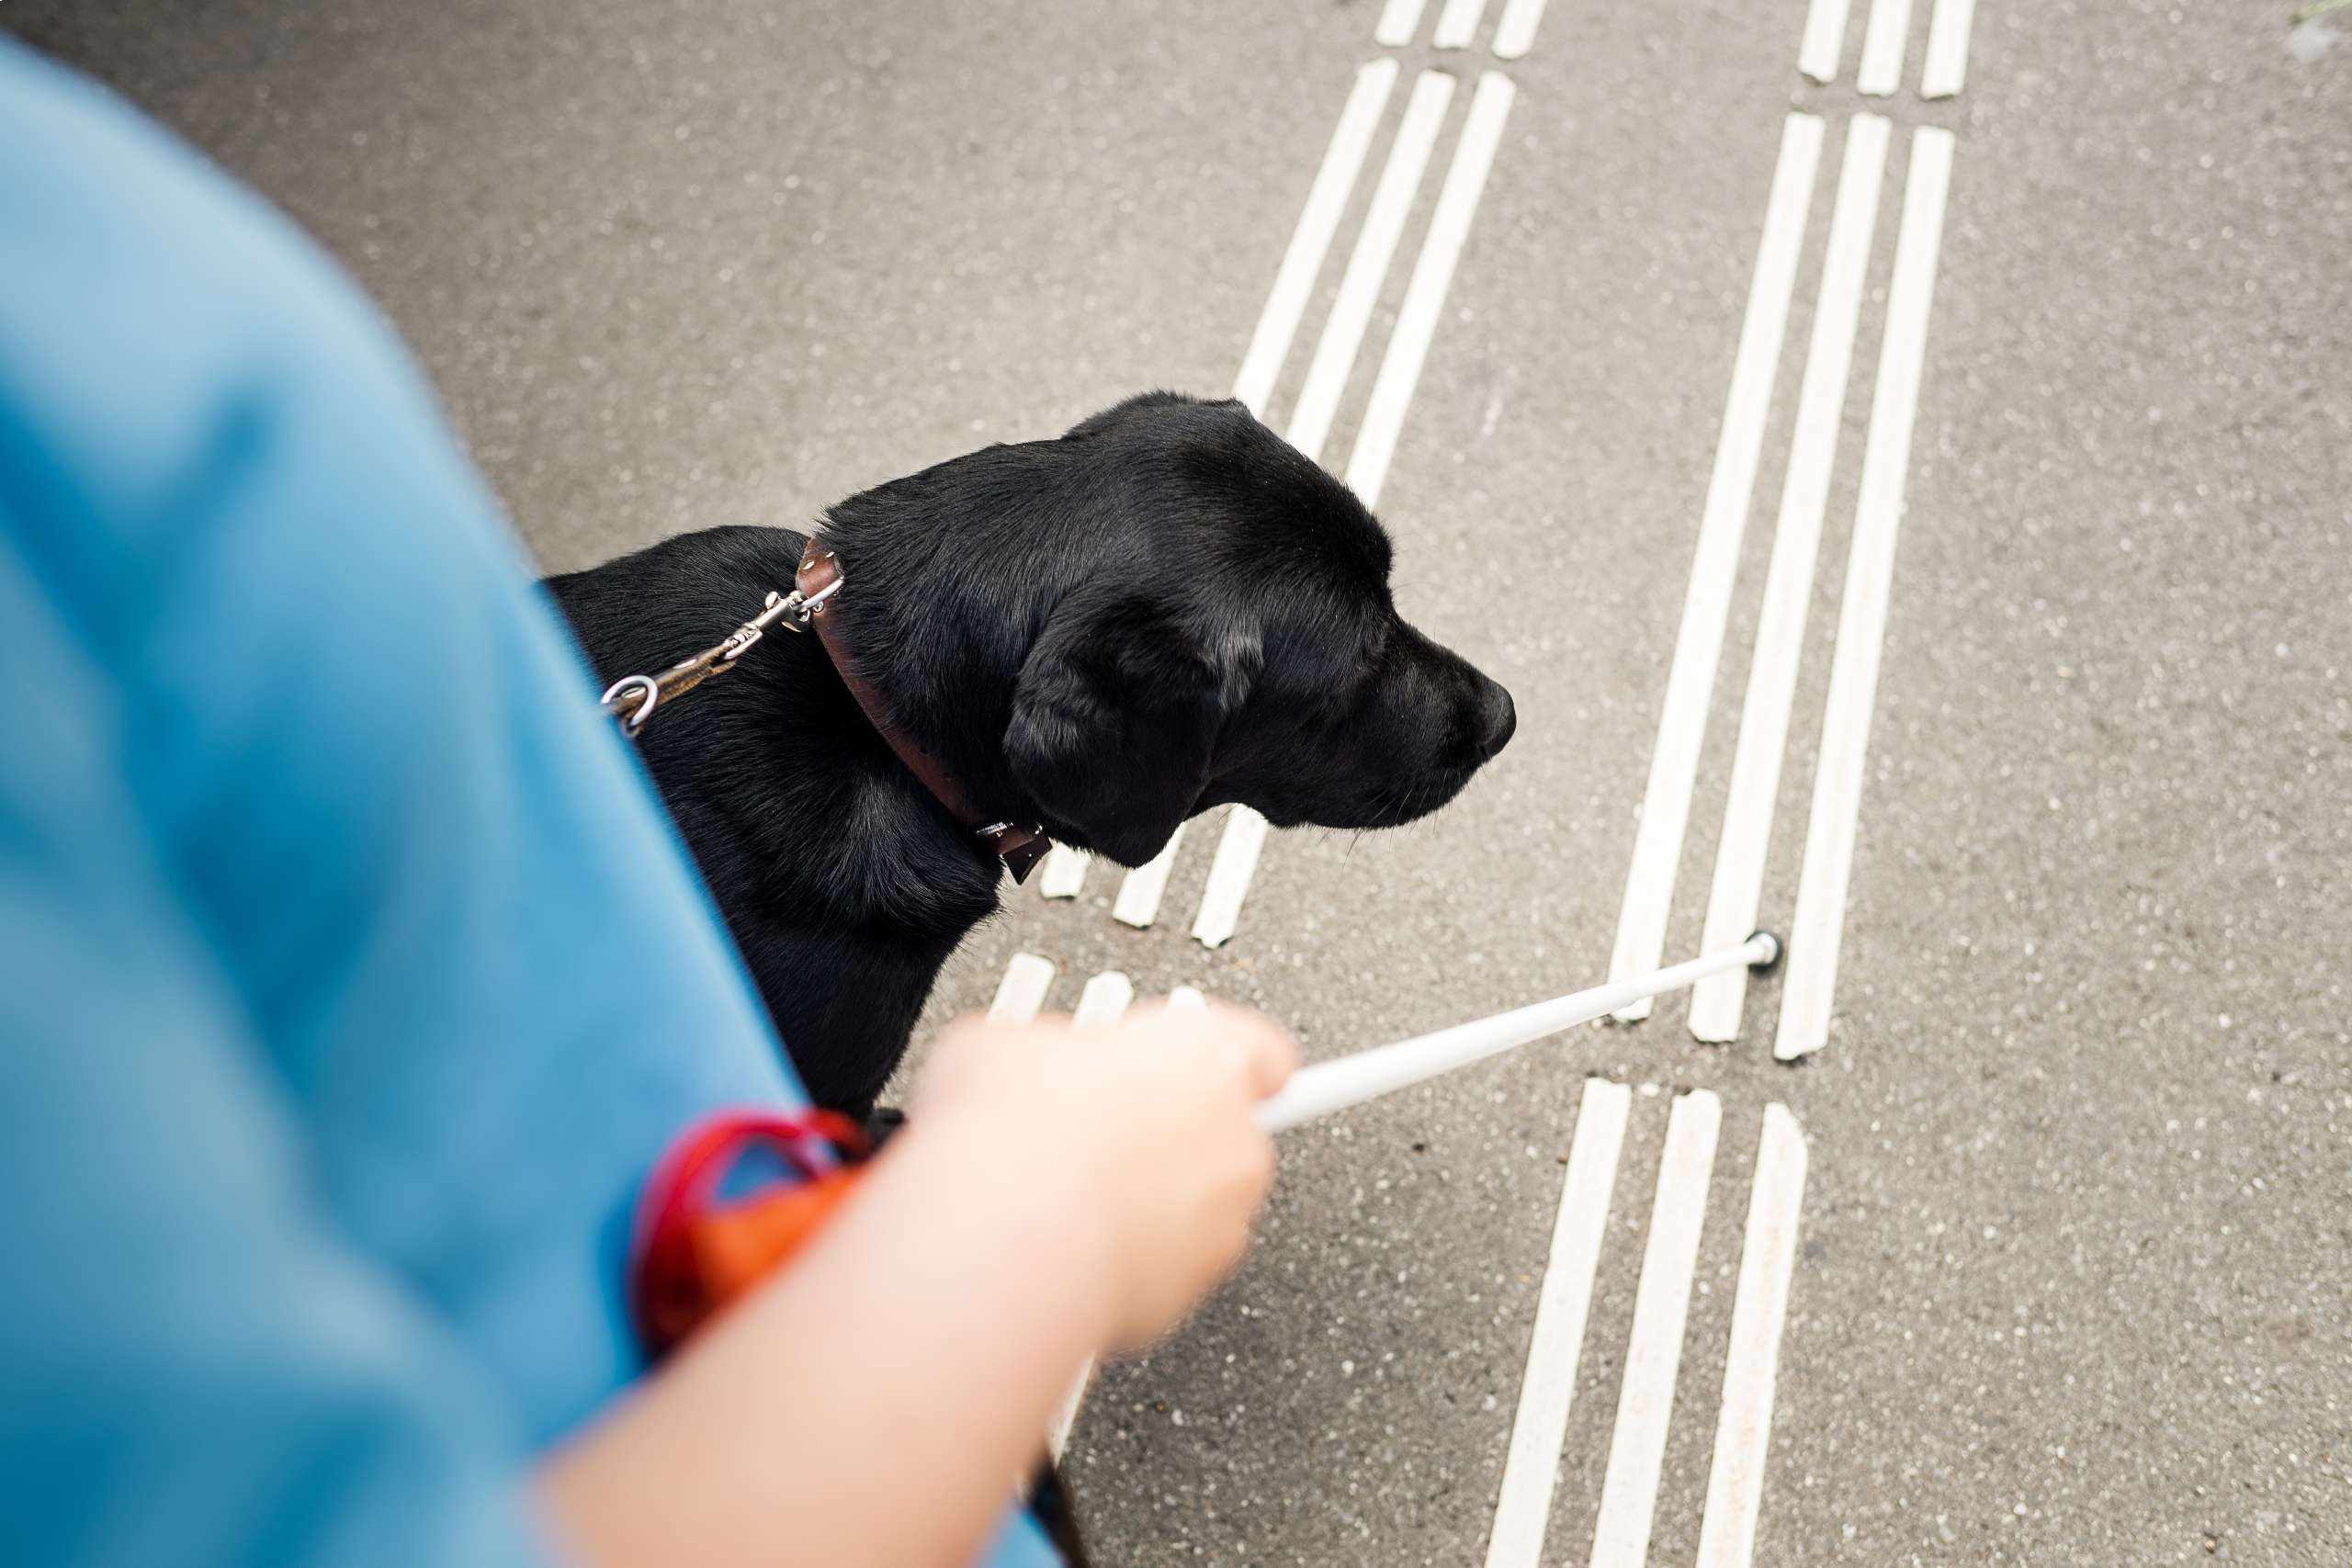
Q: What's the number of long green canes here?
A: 0